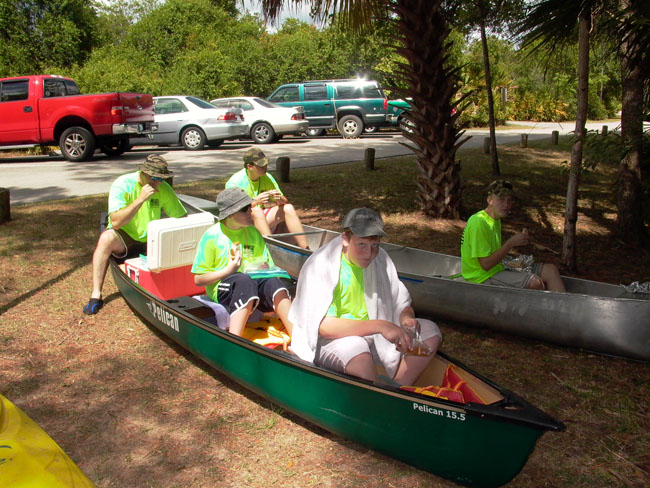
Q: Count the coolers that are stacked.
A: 2